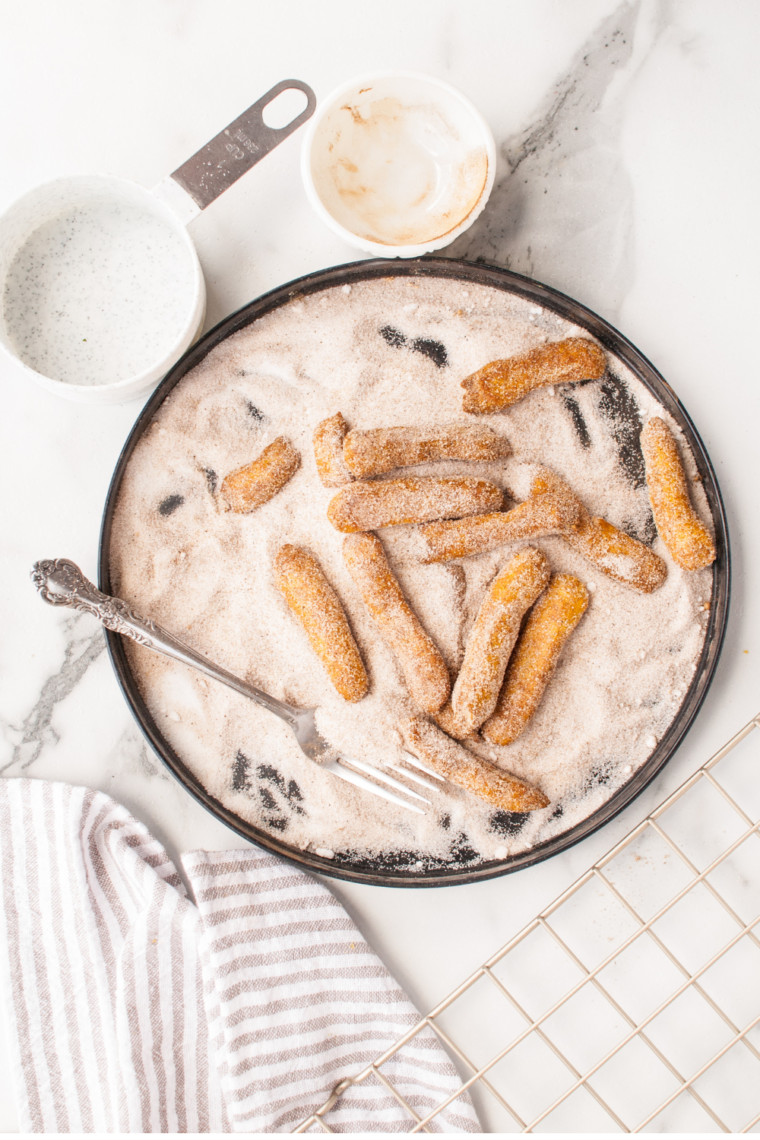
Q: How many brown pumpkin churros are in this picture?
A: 14